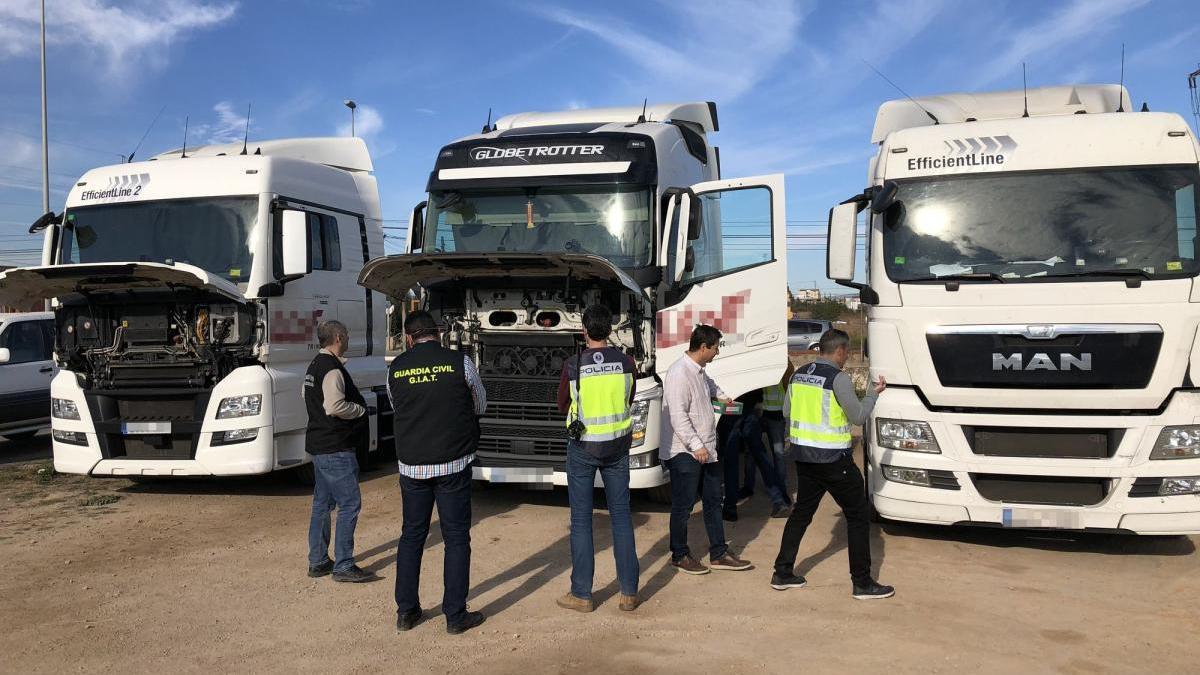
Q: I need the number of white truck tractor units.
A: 3